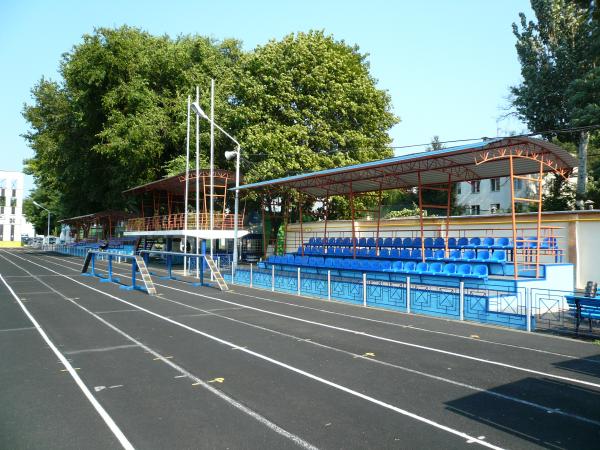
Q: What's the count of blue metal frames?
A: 2